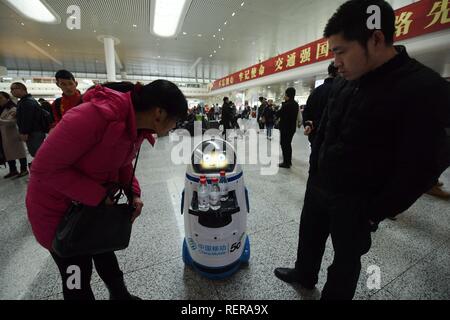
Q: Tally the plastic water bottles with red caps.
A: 3